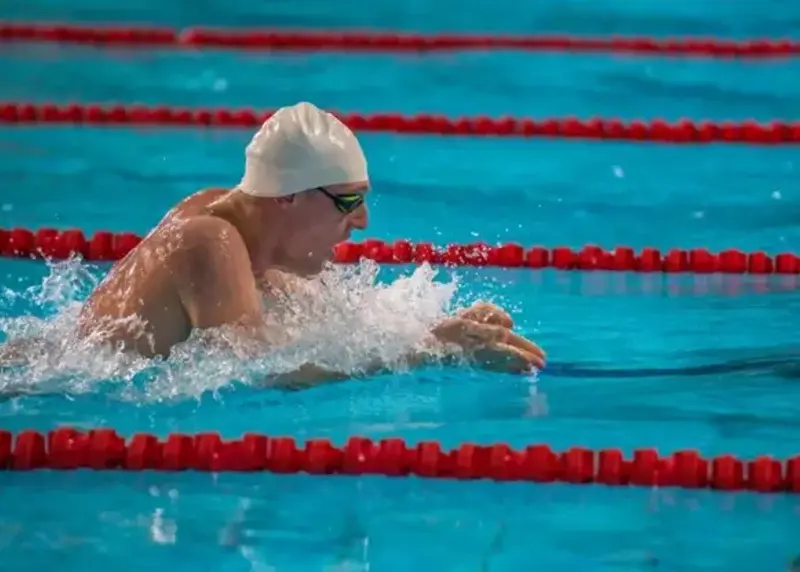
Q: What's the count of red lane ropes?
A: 4